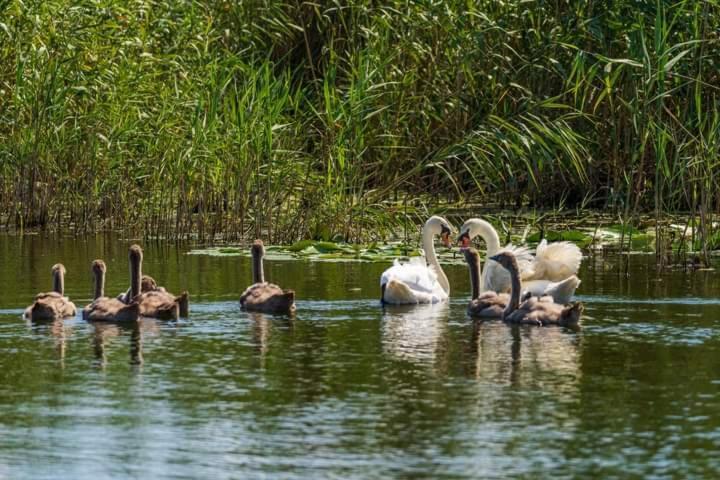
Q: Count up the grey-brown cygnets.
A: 7